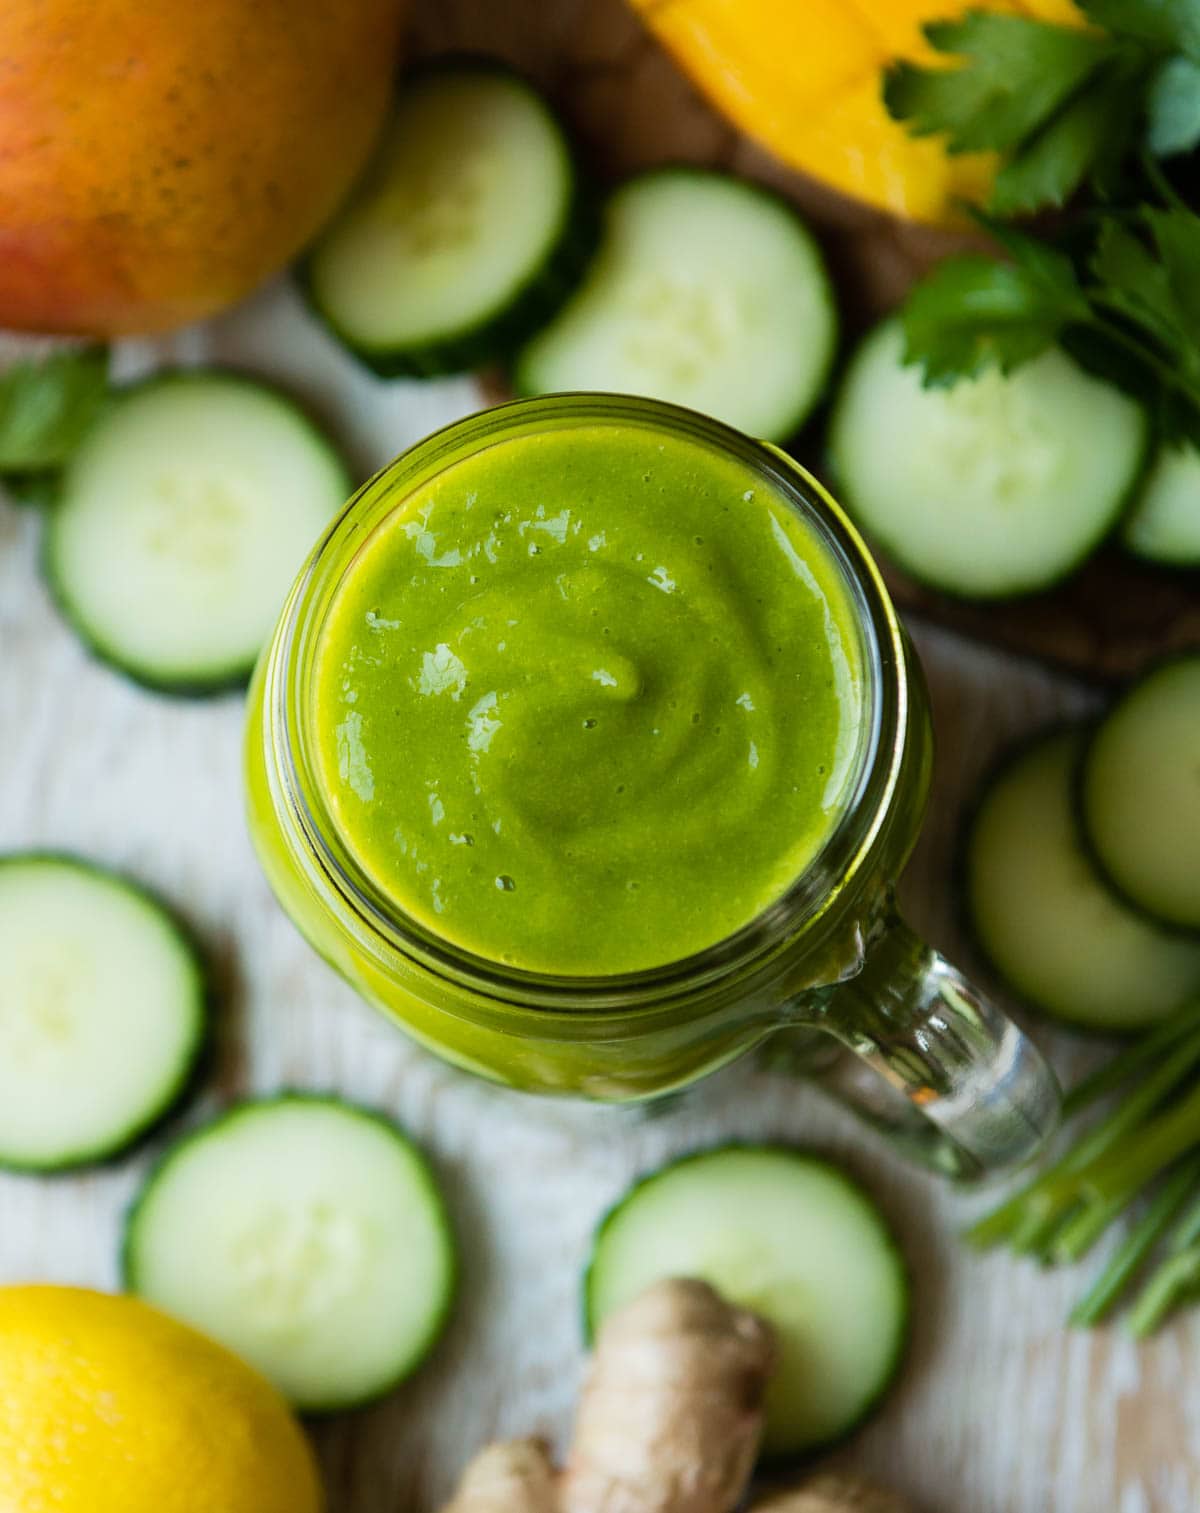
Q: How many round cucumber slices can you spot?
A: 10